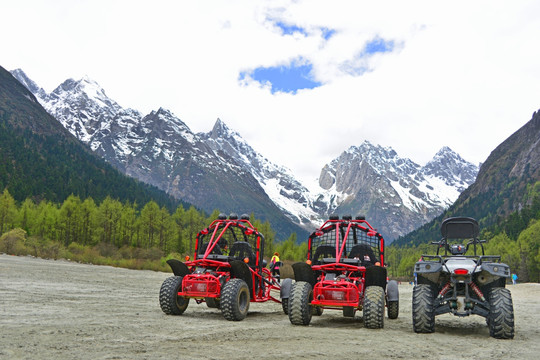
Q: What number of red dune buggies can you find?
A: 2